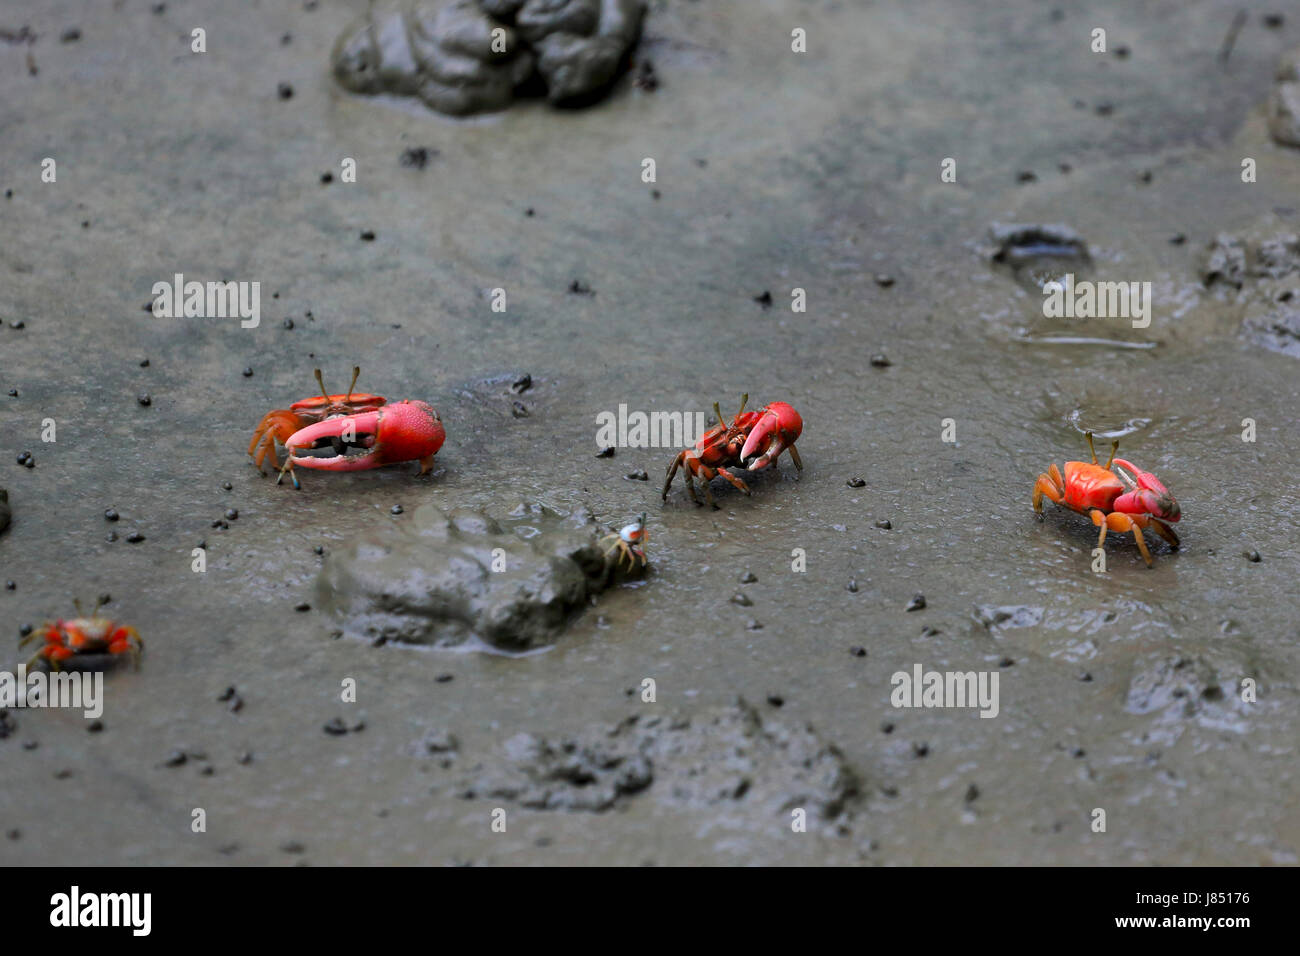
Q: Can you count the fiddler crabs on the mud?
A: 5